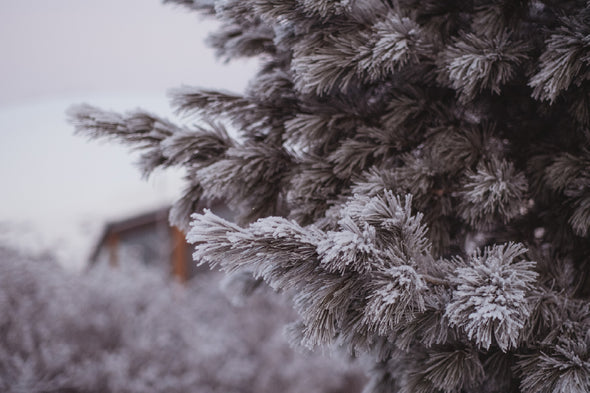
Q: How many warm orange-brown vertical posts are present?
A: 2